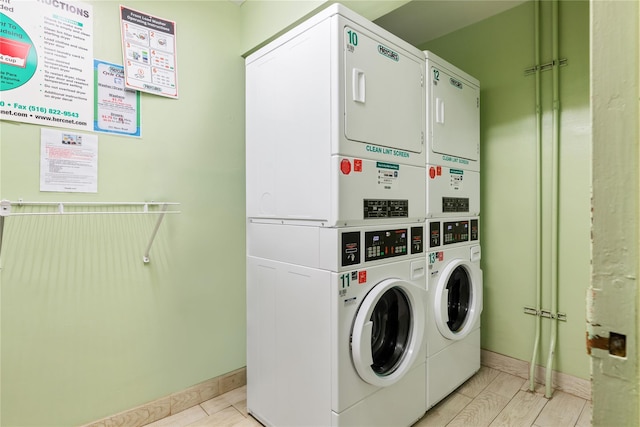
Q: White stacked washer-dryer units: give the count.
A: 2